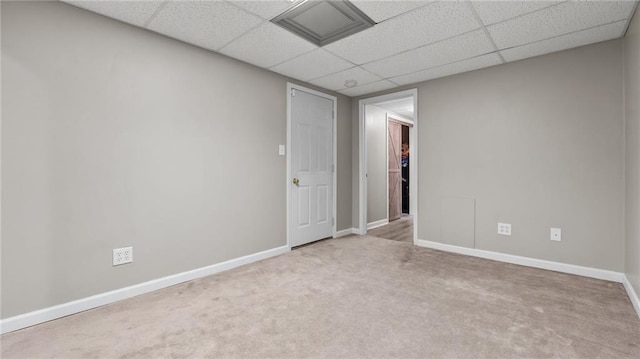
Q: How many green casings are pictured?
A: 0